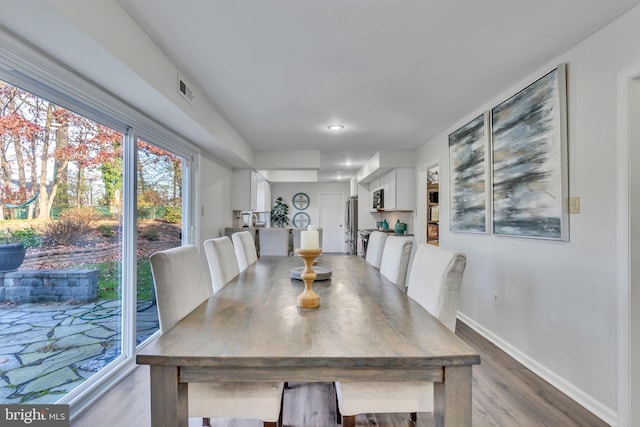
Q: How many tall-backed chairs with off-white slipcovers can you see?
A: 6